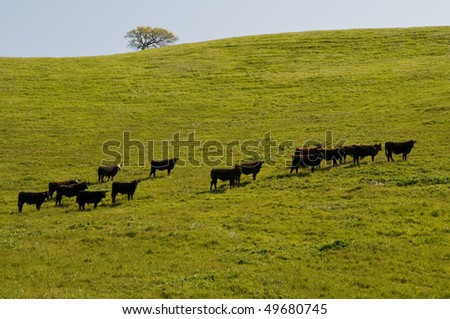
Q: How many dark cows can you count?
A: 15